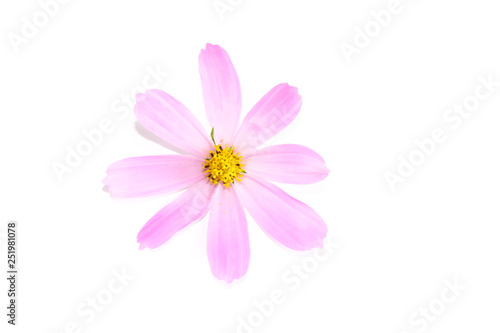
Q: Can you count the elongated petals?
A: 8